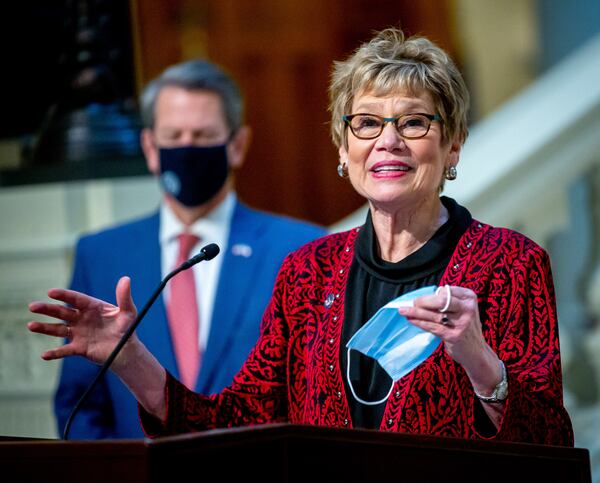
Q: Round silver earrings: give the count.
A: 2